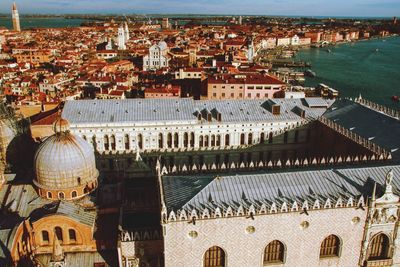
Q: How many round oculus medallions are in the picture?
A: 4